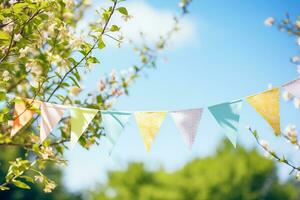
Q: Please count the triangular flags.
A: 9